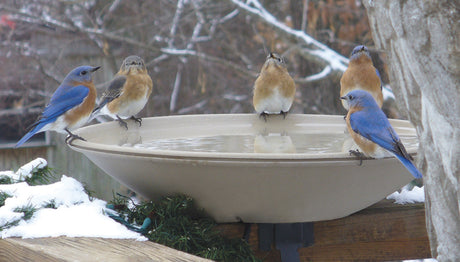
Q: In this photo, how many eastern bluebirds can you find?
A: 5